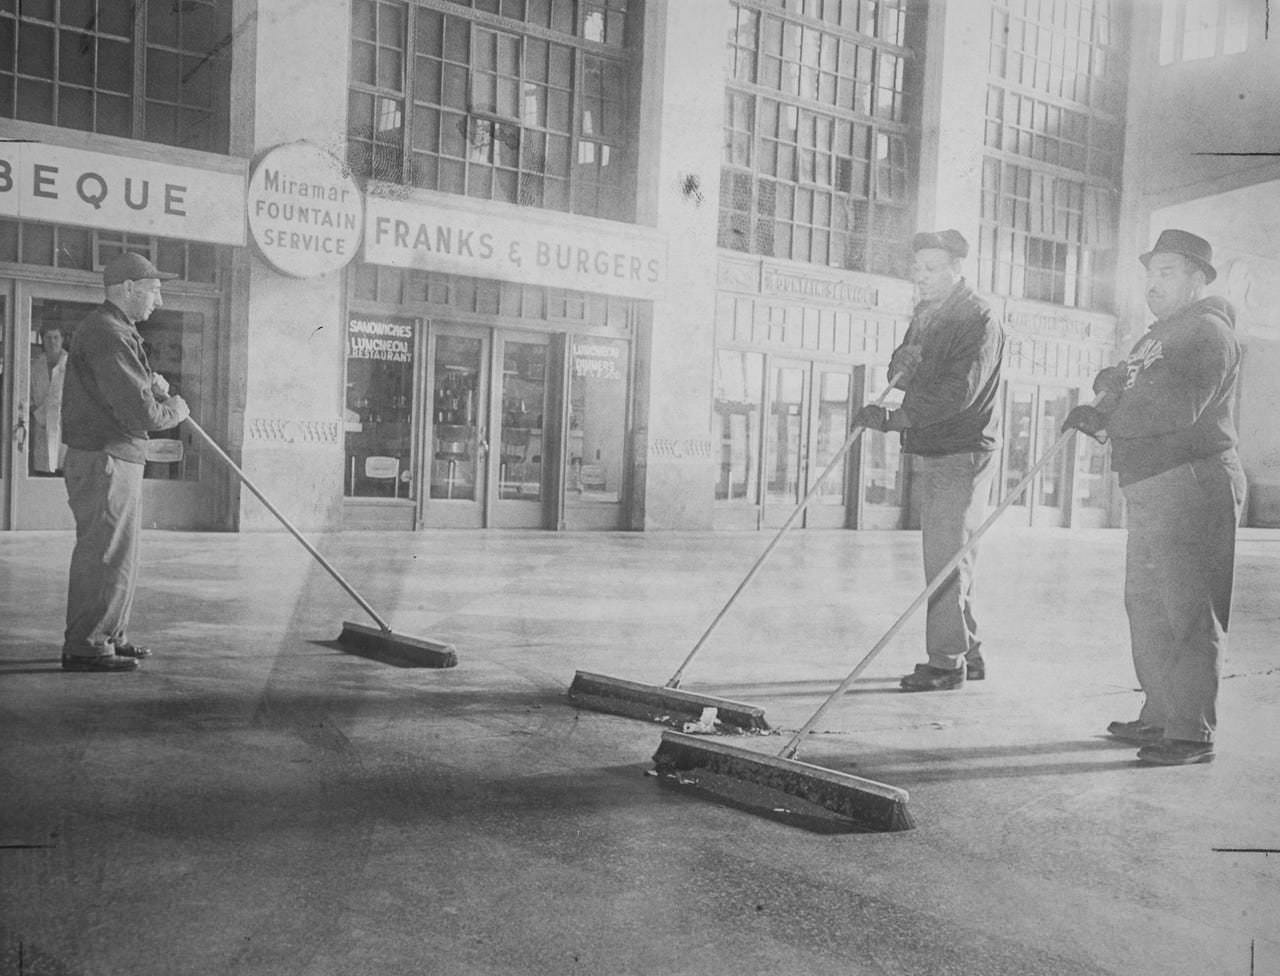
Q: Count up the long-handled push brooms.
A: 3